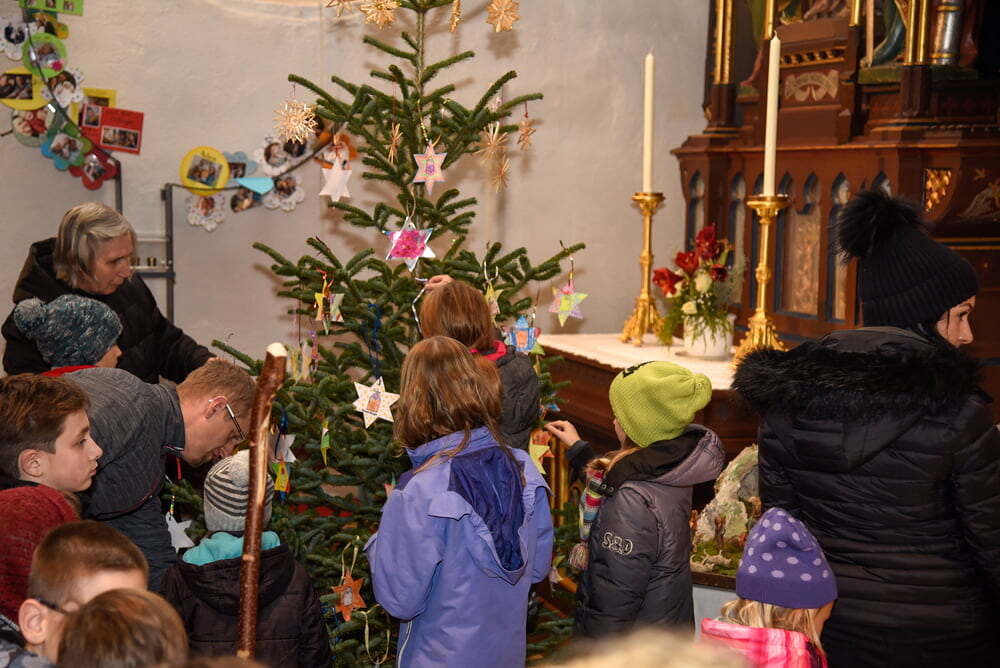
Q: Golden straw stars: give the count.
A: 9